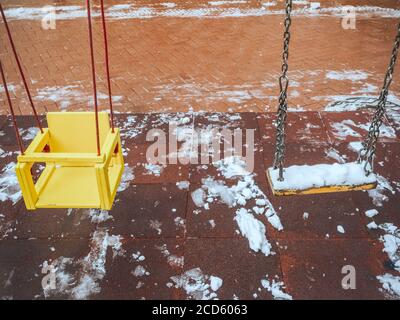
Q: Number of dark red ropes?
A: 4